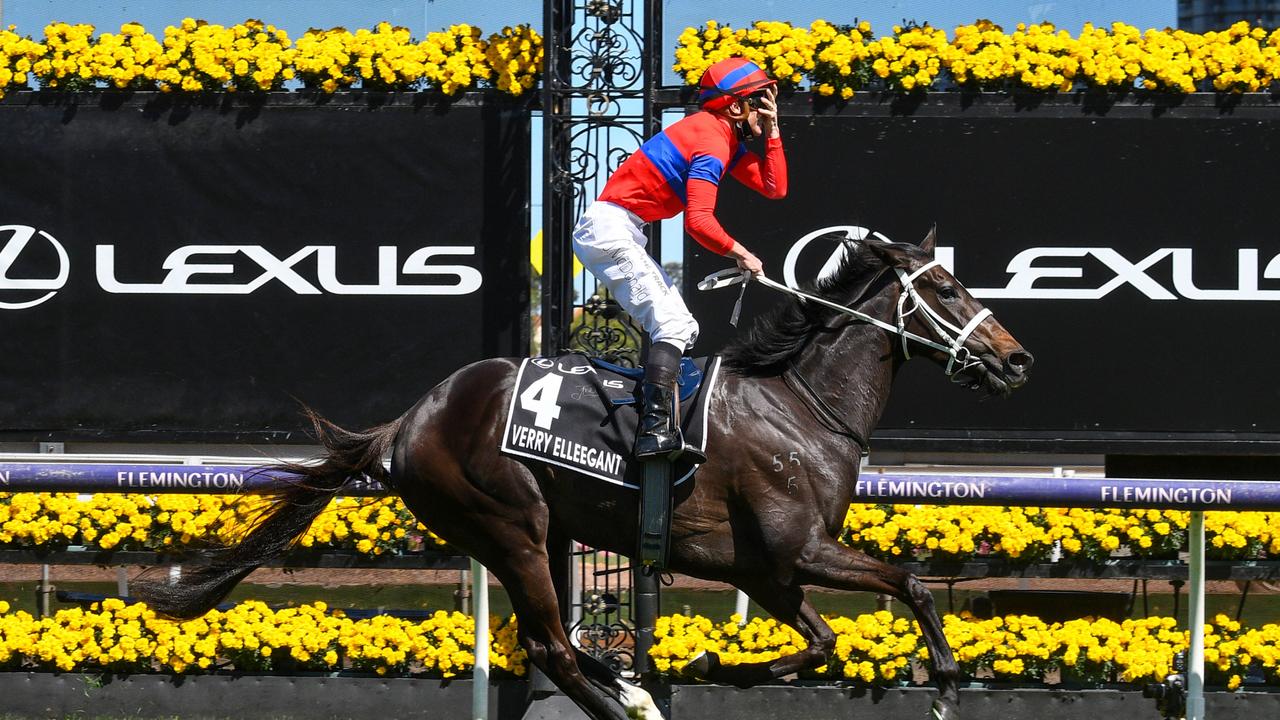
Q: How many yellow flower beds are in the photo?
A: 6